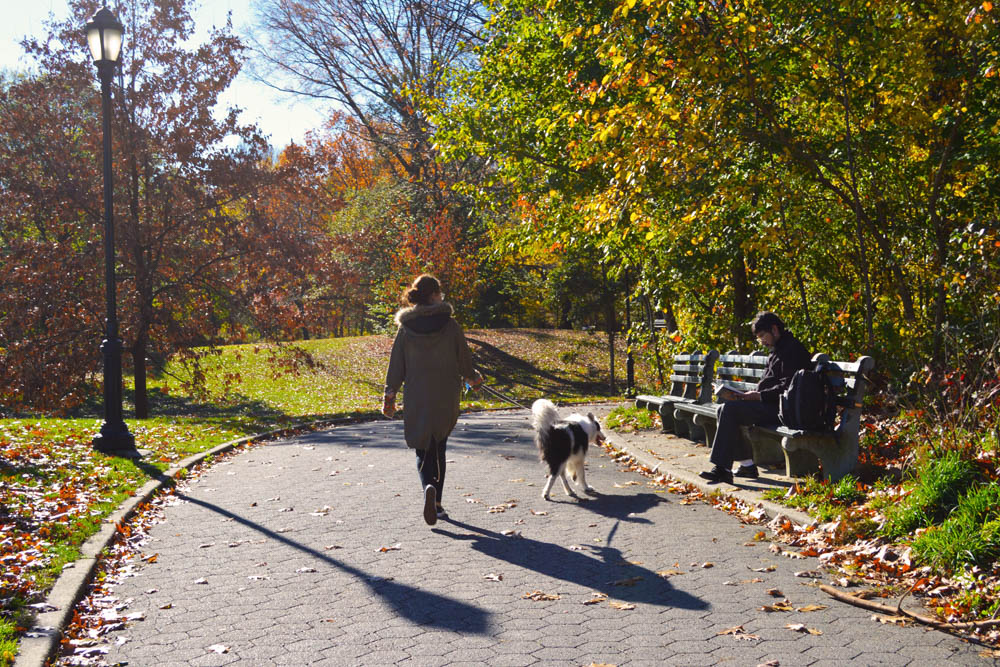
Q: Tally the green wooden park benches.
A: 2